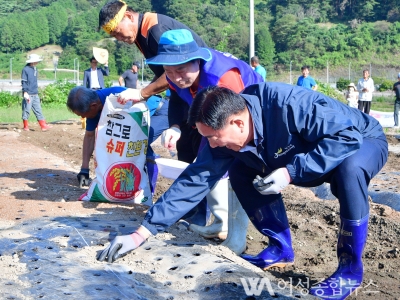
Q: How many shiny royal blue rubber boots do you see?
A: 2